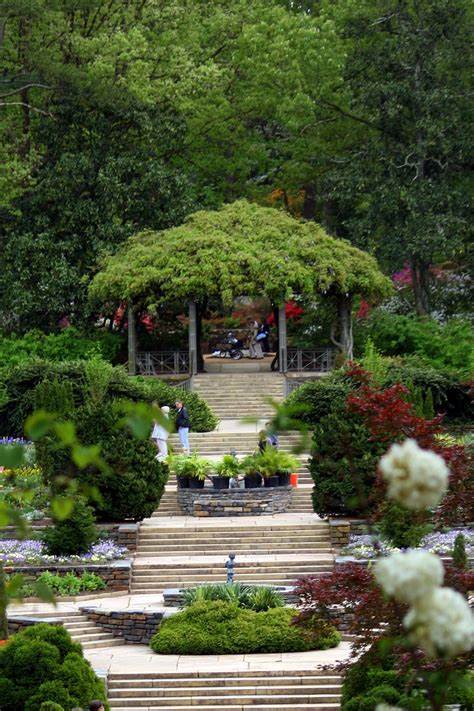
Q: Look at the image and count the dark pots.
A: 6